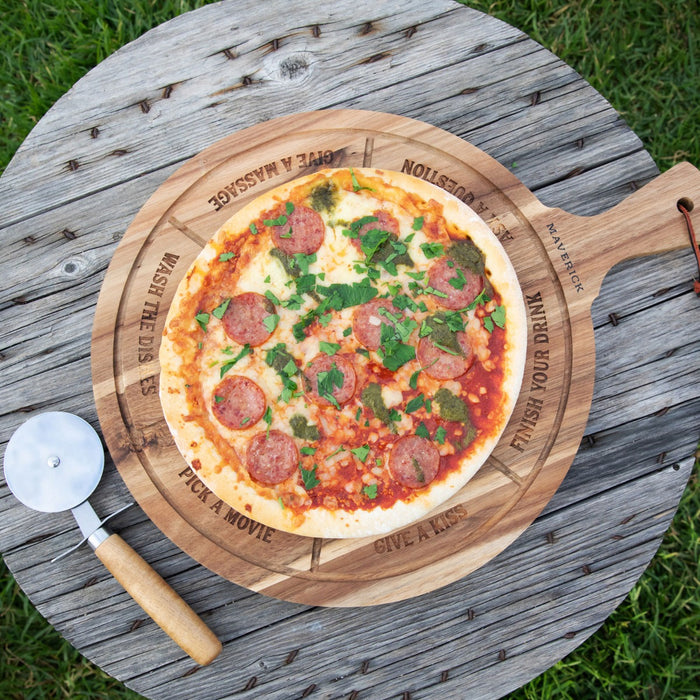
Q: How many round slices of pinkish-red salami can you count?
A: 10